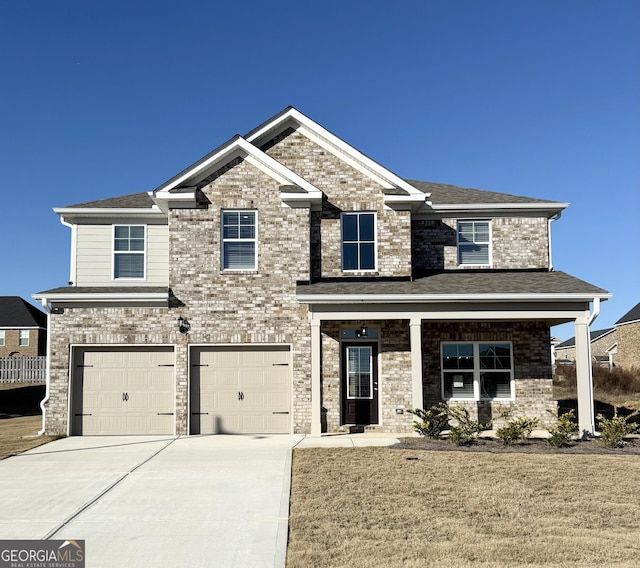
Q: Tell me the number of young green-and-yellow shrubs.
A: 5